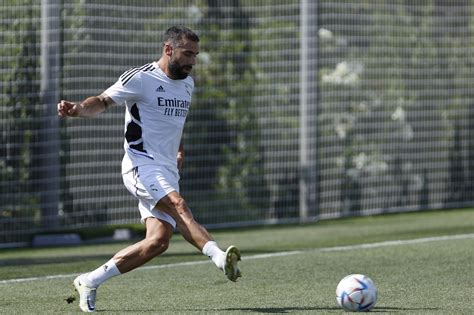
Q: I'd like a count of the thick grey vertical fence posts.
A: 2